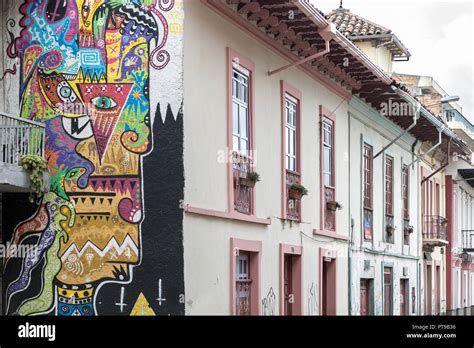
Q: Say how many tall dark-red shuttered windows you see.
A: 3